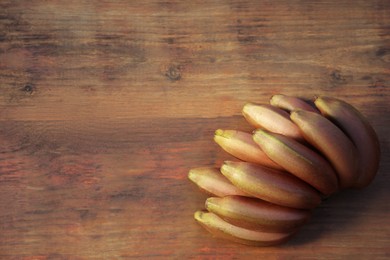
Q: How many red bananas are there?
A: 10